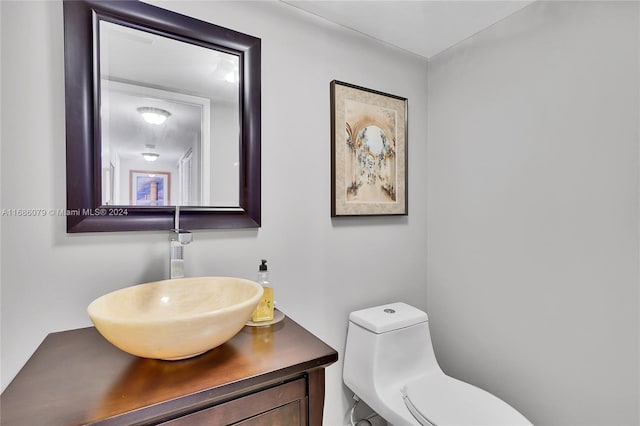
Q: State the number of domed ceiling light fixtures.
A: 2